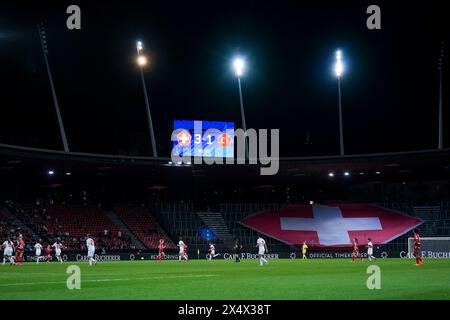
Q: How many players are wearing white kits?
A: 8